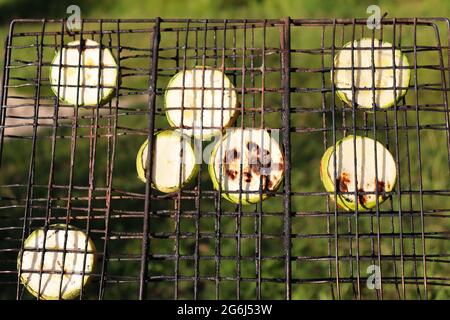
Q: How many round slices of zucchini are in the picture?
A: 7